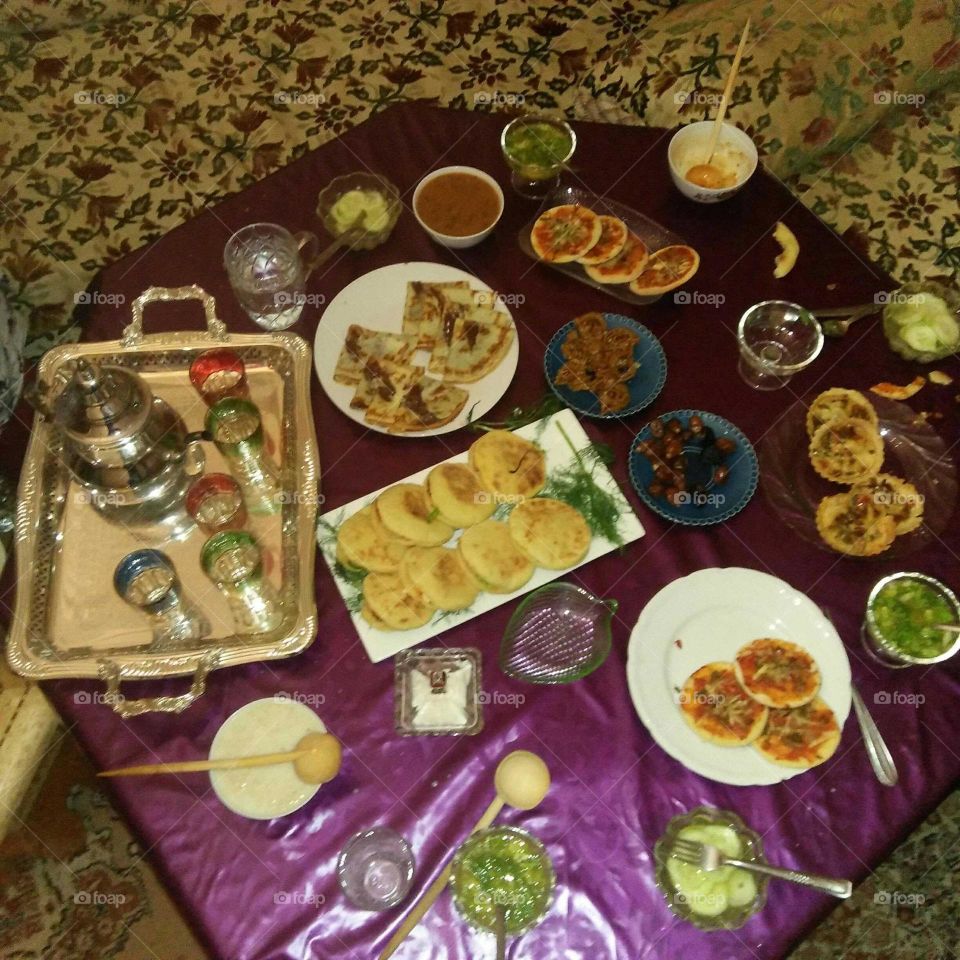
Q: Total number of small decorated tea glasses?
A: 5